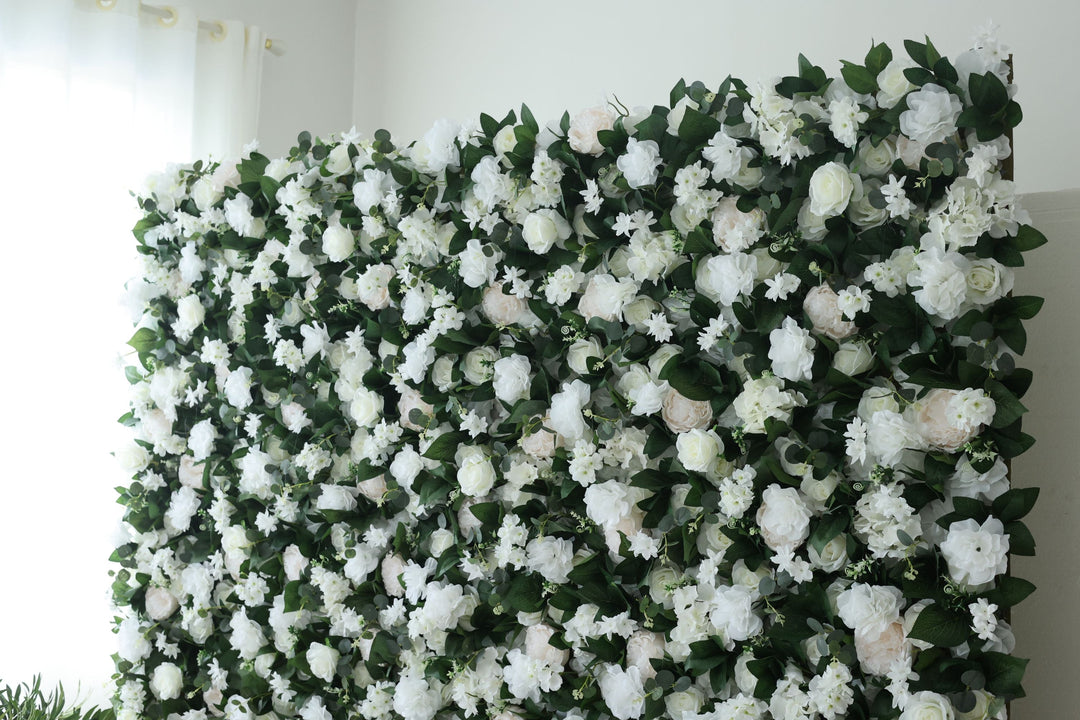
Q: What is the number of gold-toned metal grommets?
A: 3